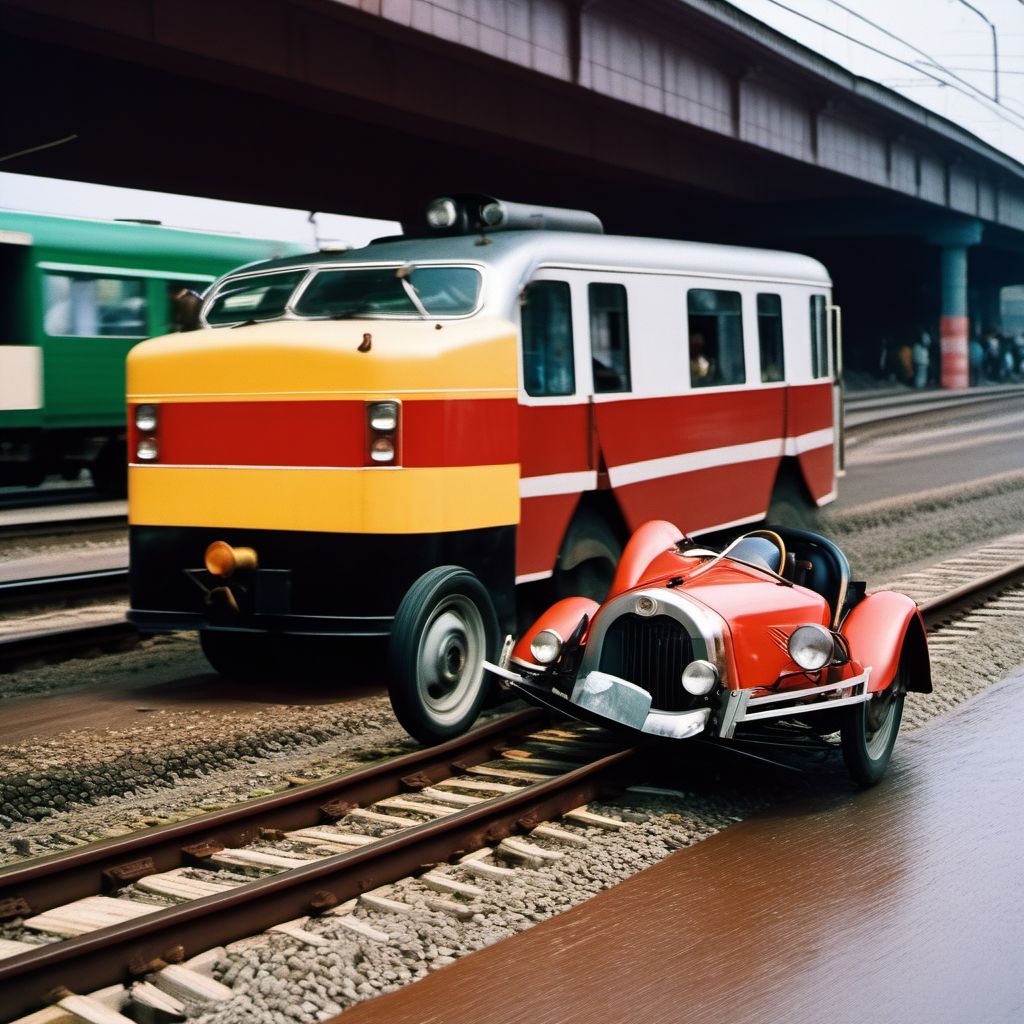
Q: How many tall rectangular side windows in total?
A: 5